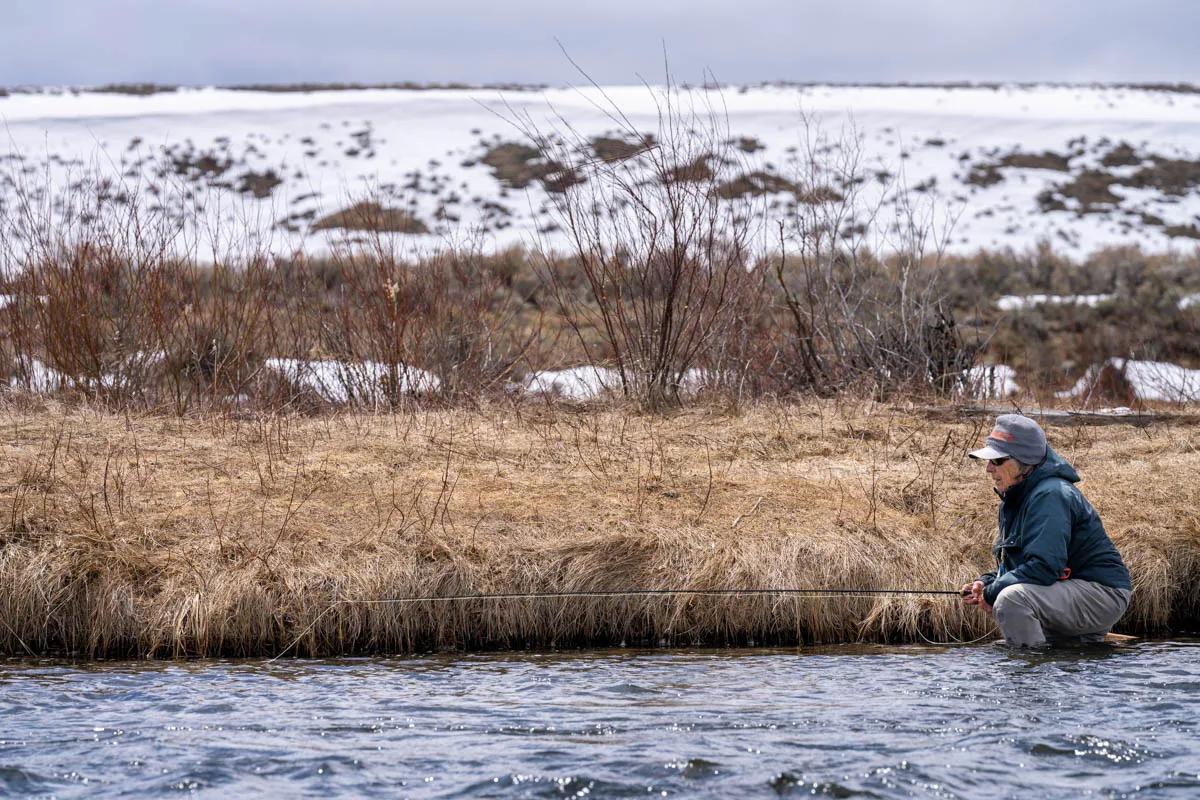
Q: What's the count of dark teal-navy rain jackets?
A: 1